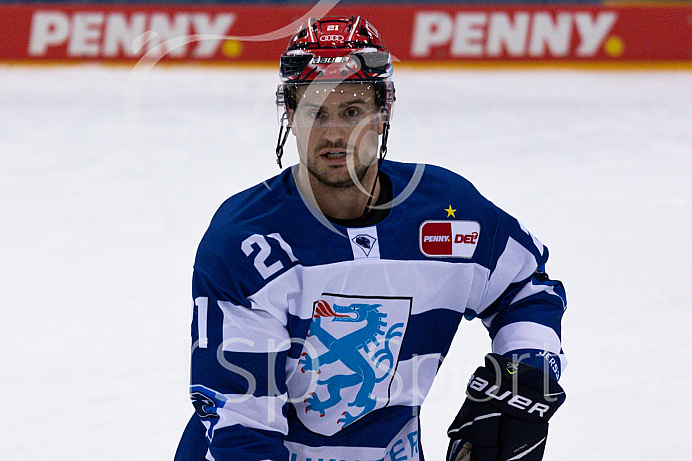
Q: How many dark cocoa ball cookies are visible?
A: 0